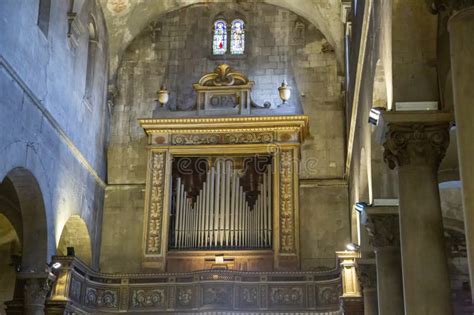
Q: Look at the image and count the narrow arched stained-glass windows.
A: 2